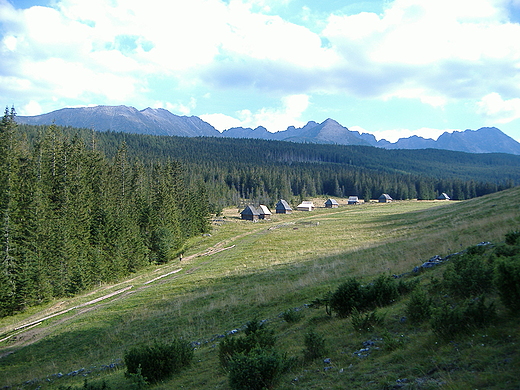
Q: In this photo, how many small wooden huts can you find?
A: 8